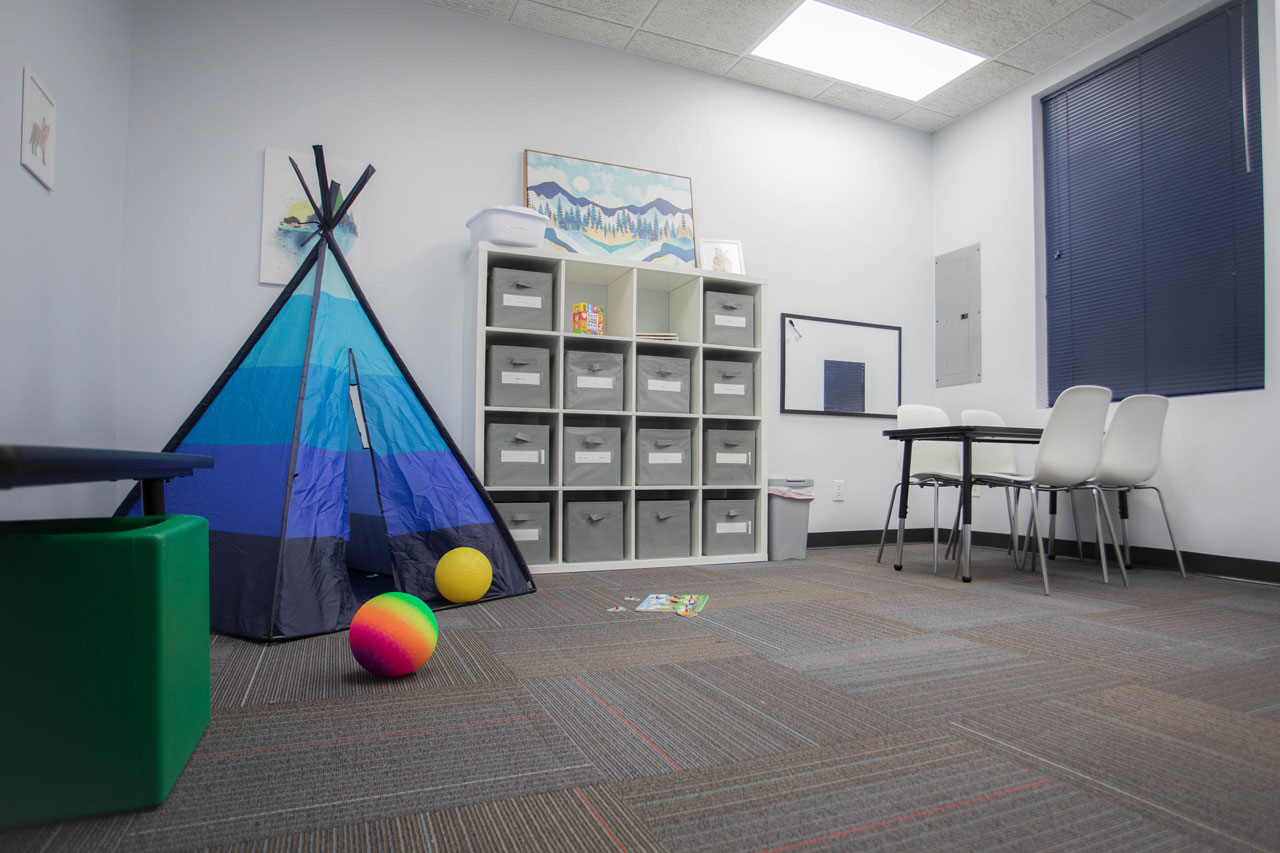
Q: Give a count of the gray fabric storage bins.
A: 14